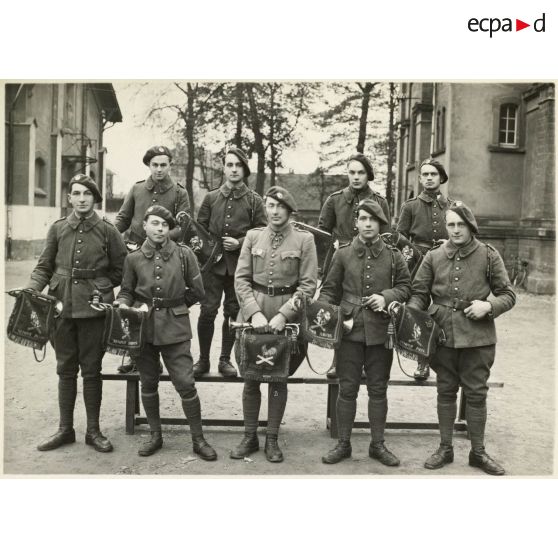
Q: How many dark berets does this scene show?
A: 9